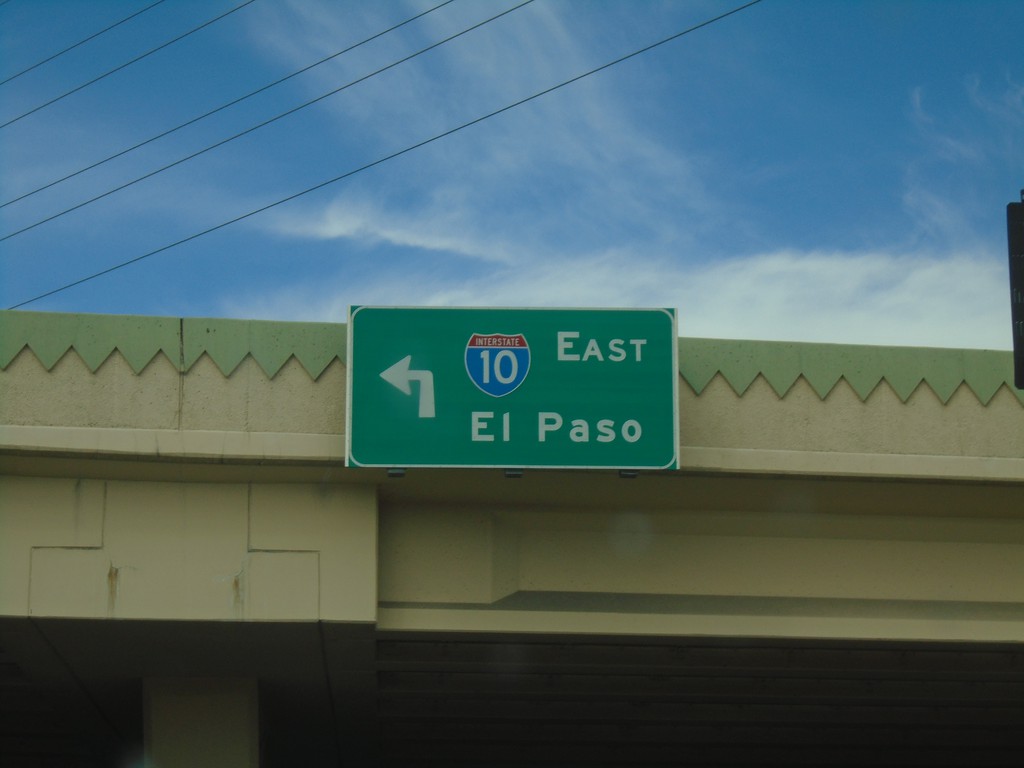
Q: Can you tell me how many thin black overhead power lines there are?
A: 5